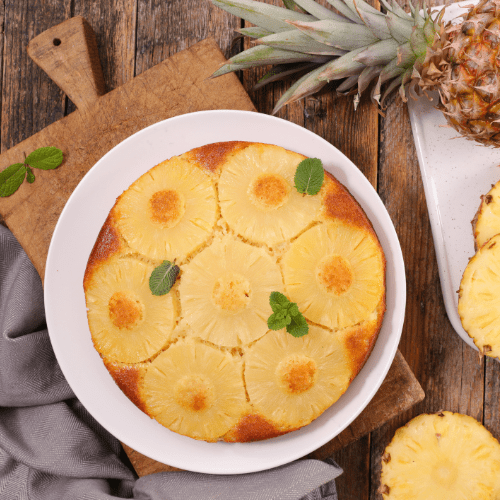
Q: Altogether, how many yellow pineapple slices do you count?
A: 10